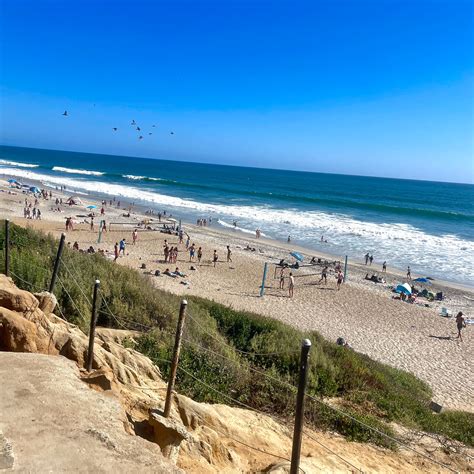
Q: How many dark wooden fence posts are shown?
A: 5